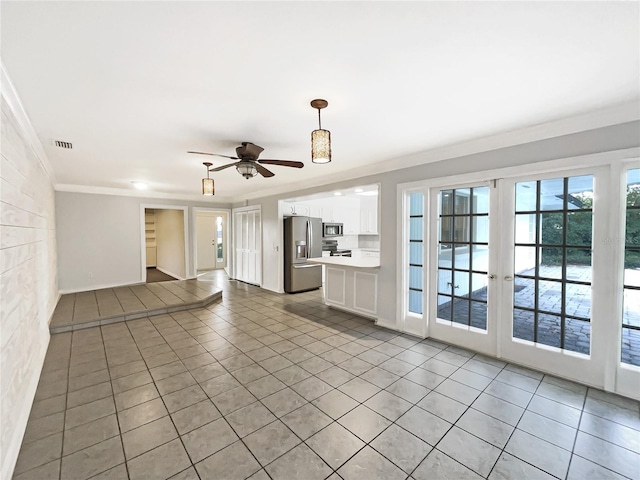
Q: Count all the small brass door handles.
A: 2